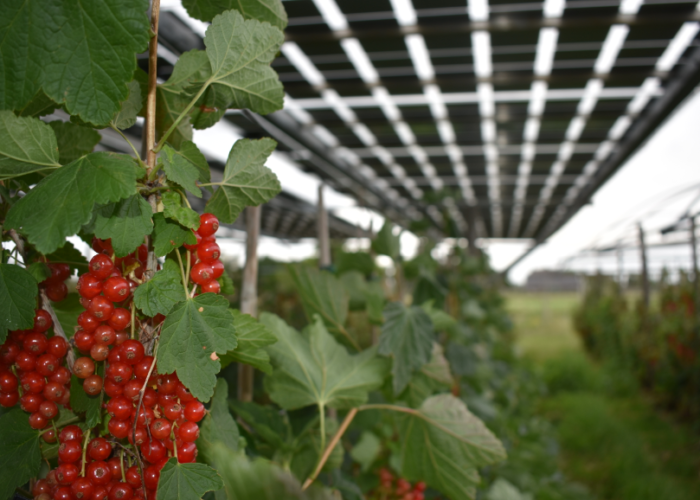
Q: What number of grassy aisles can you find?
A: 1